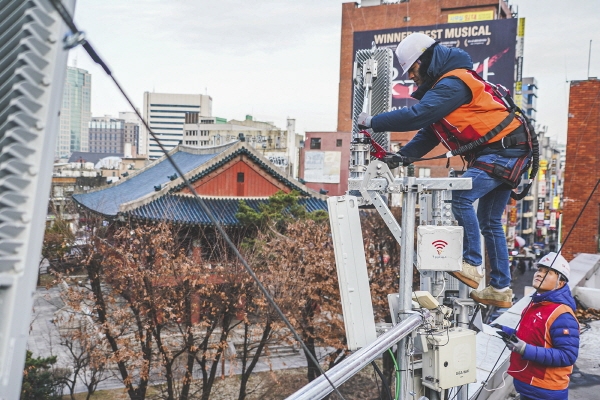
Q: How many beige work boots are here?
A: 2